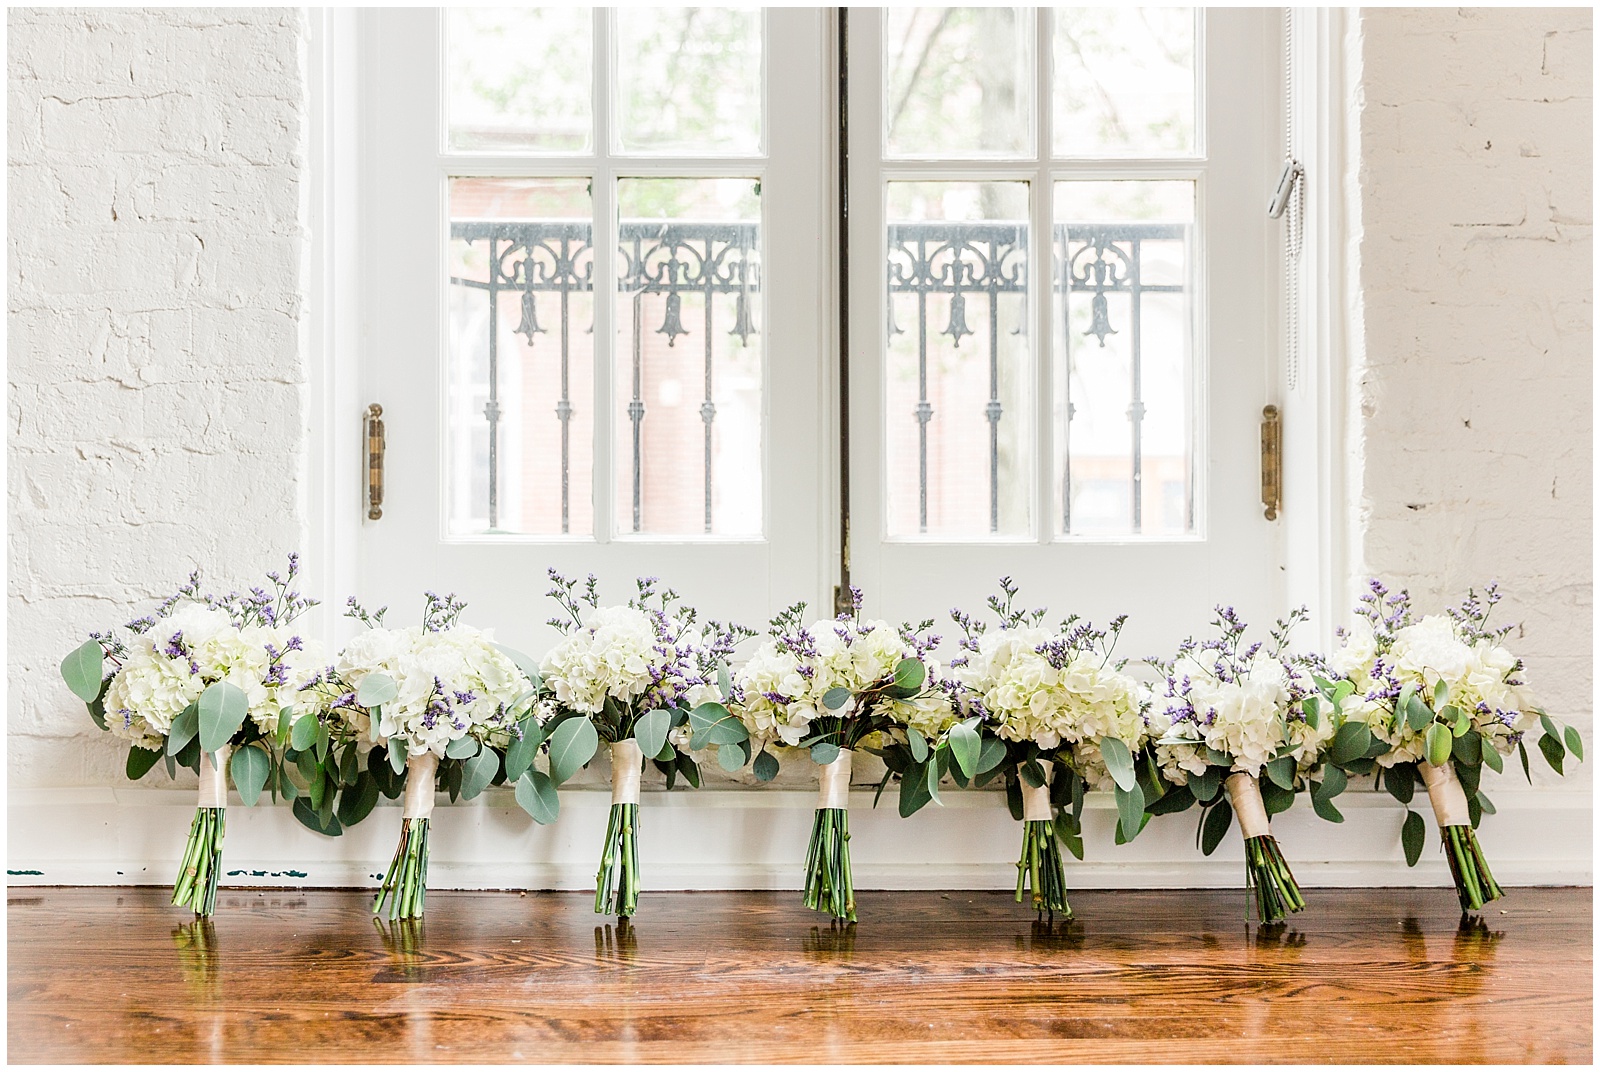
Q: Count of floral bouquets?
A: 7